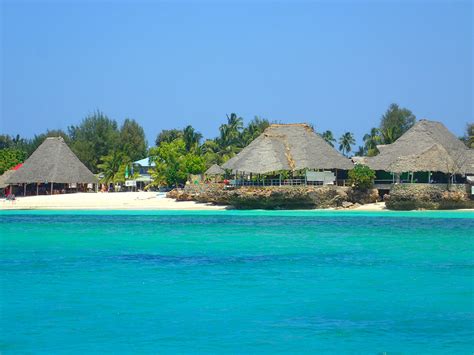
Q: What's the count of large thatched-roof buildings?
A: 3